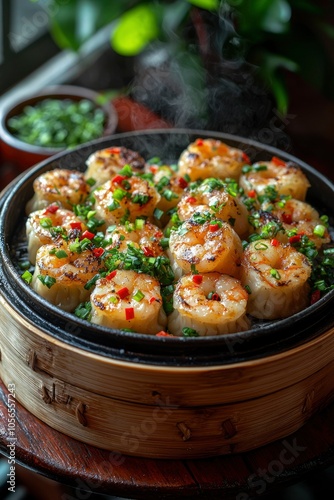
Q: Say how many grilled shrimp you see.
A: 15